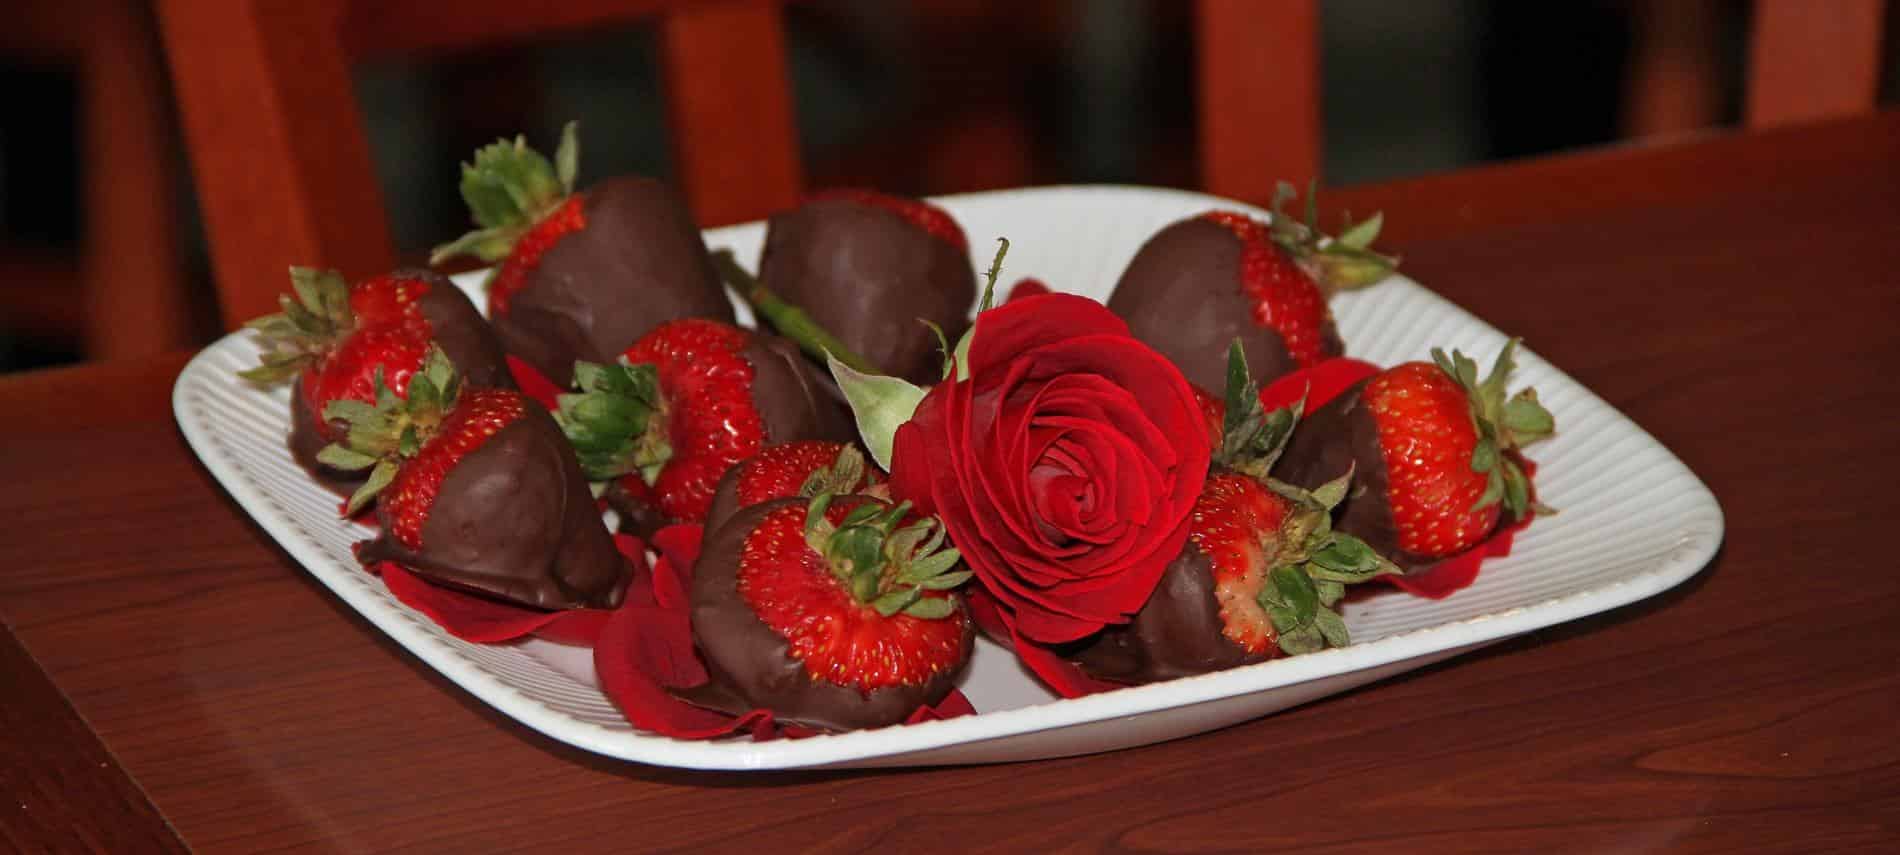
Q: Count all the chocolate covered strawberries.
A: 11